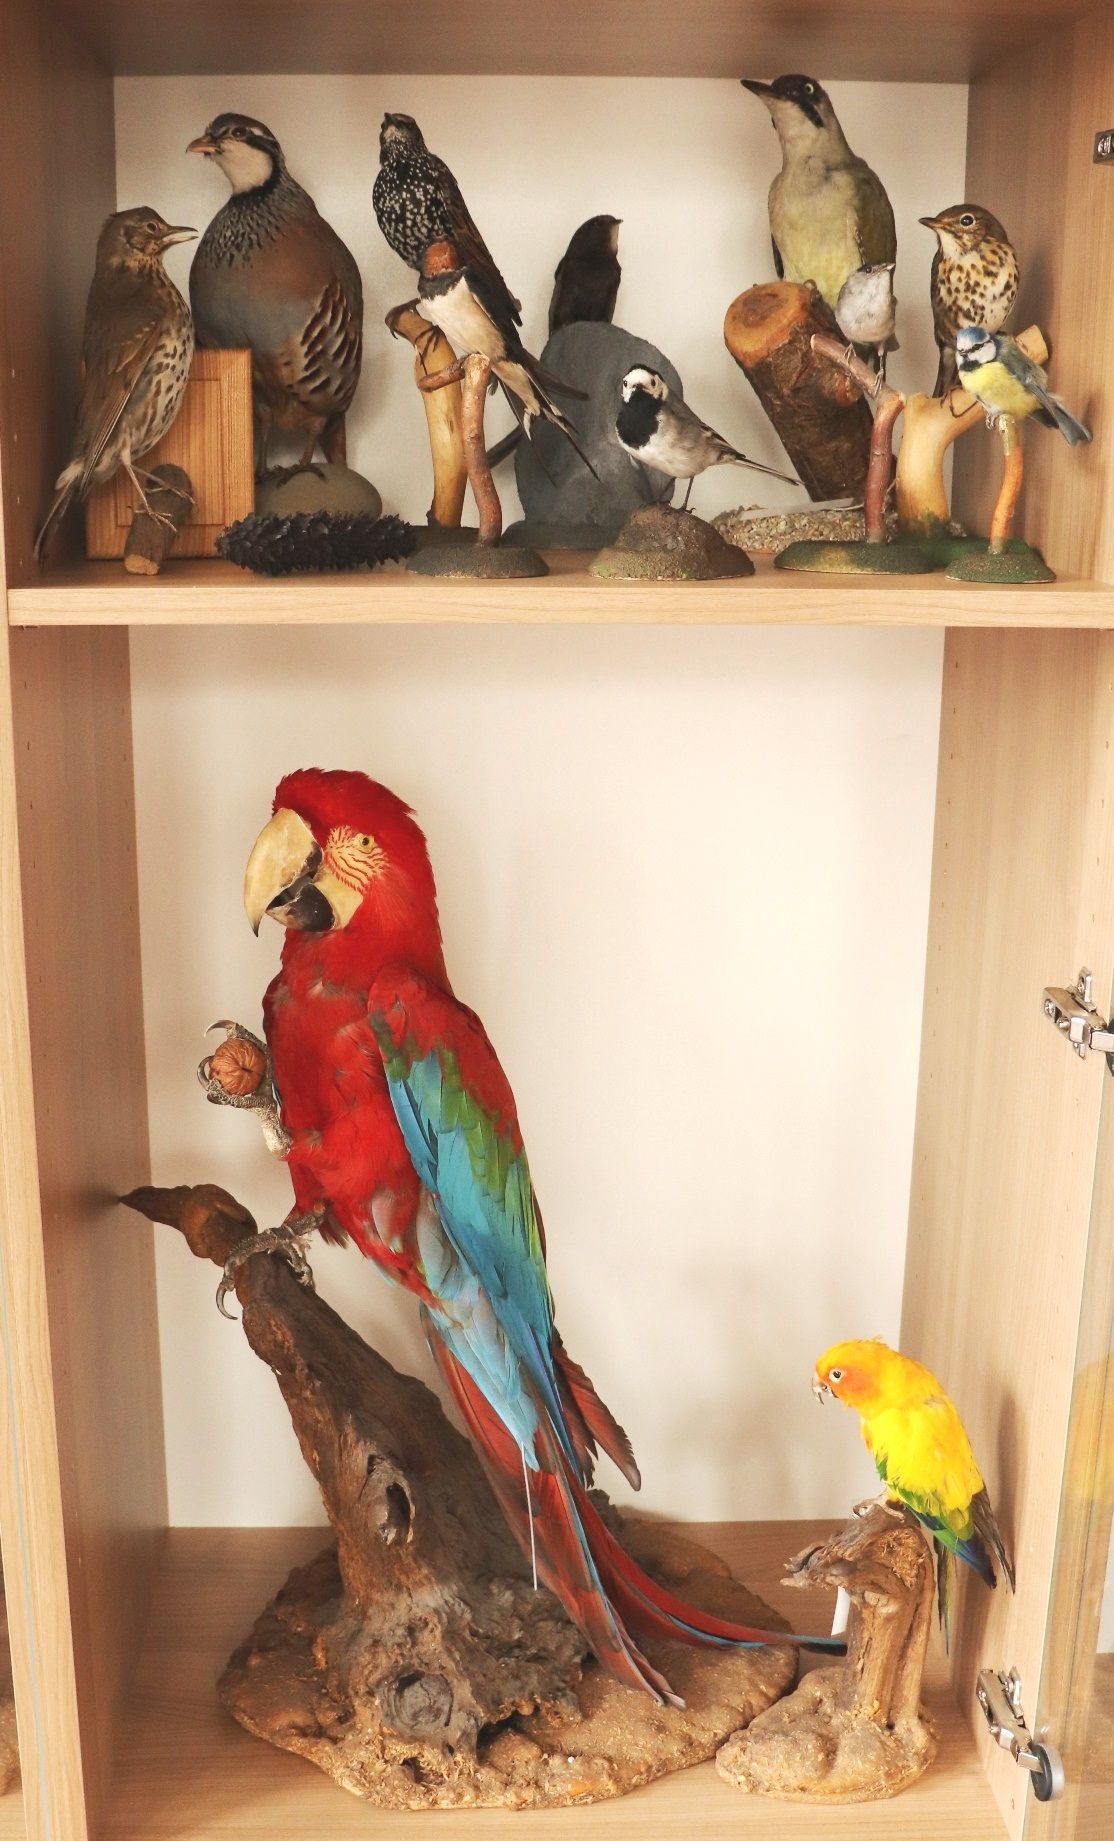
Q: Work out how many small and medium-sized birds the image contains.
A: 11